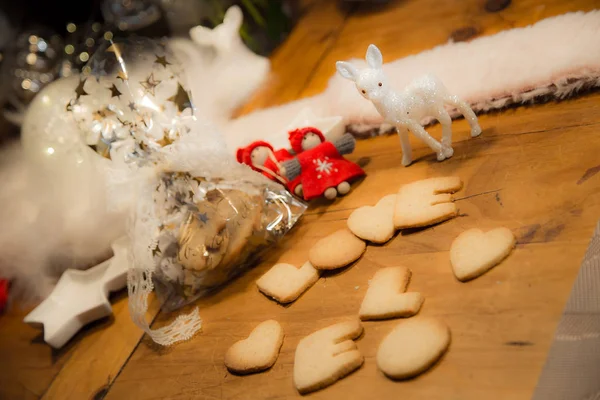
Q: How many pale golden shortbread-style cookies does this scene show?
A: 9